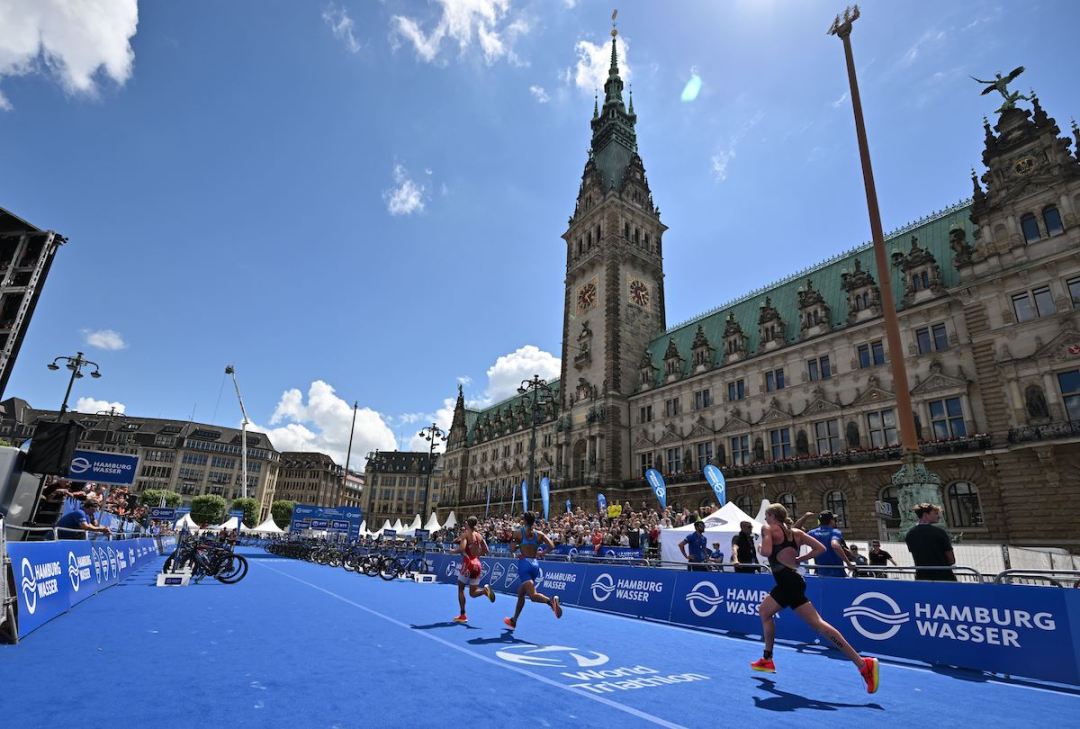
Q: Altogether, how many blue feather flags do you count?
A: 8